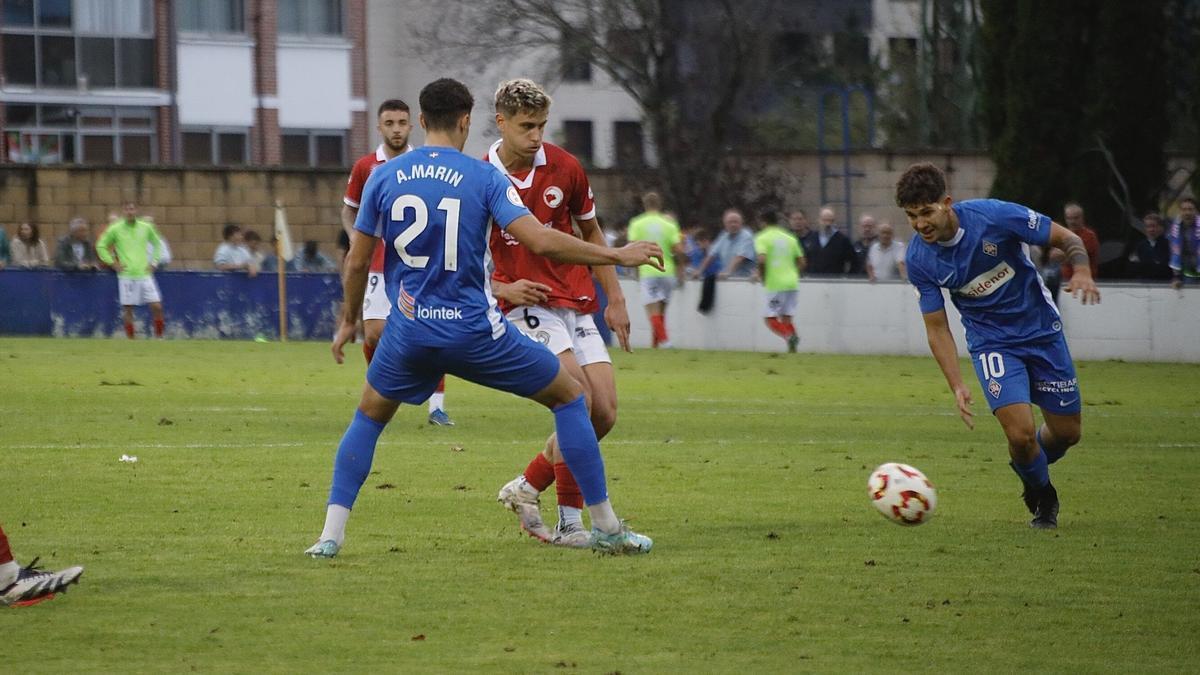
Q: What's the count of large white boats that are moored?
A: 0